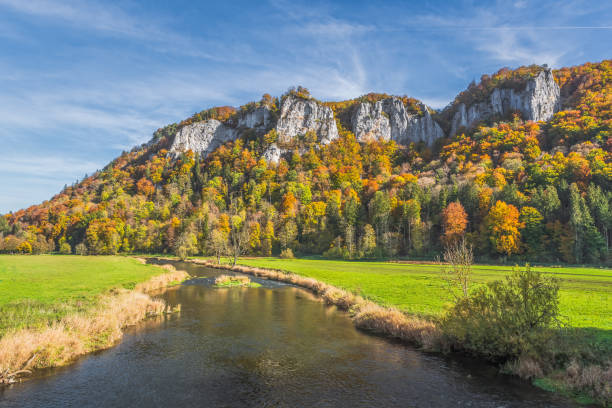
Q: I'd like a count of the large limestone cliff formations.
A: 4